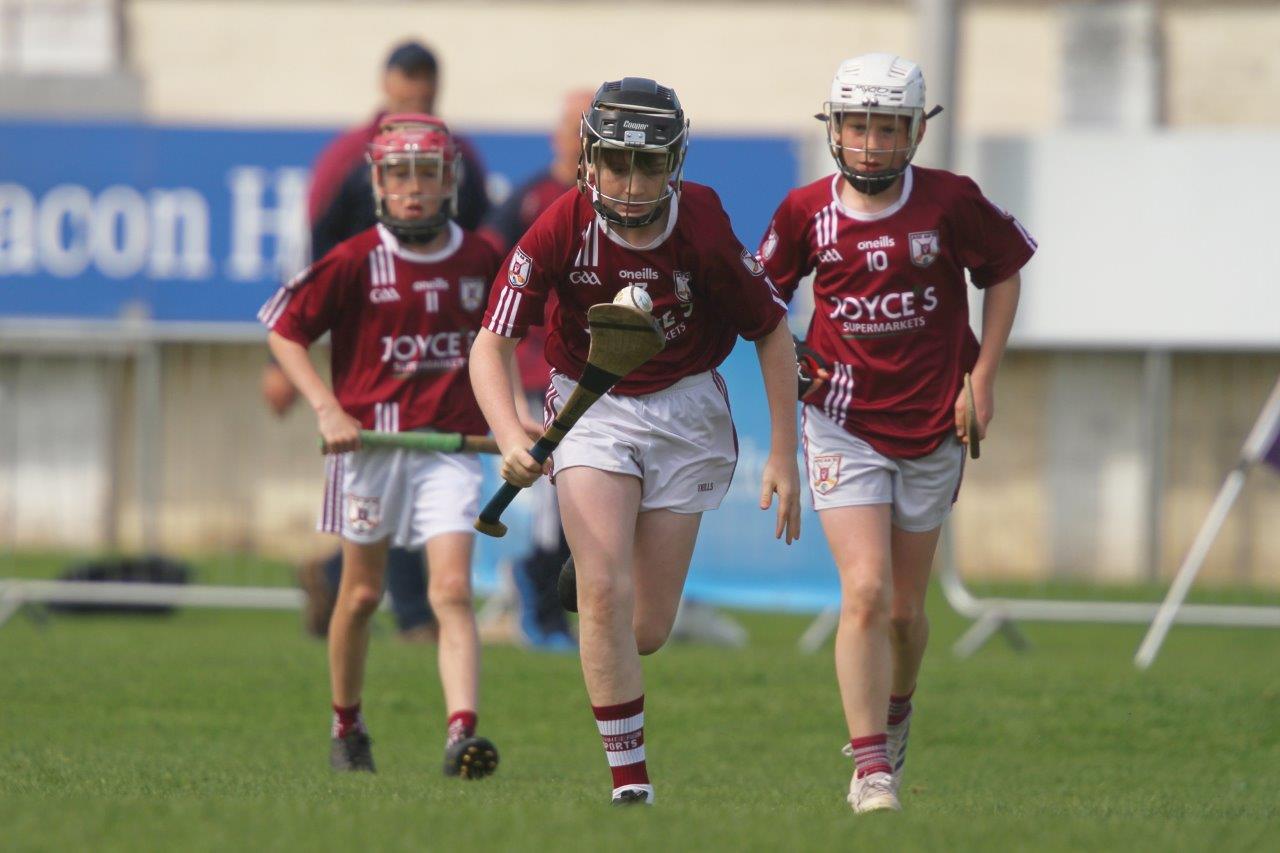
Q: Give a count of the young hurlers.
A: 3